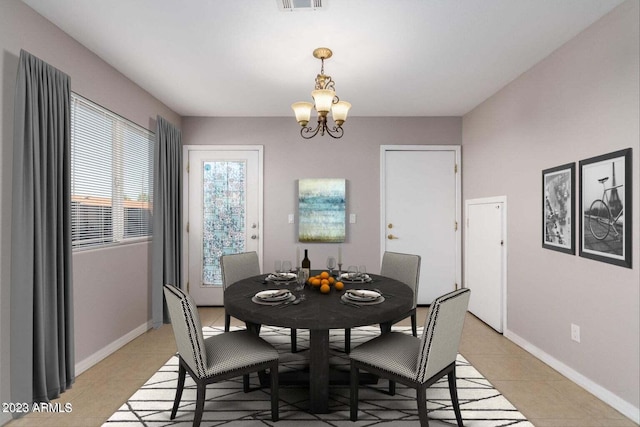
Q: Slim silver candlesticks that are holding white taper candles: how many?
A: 2